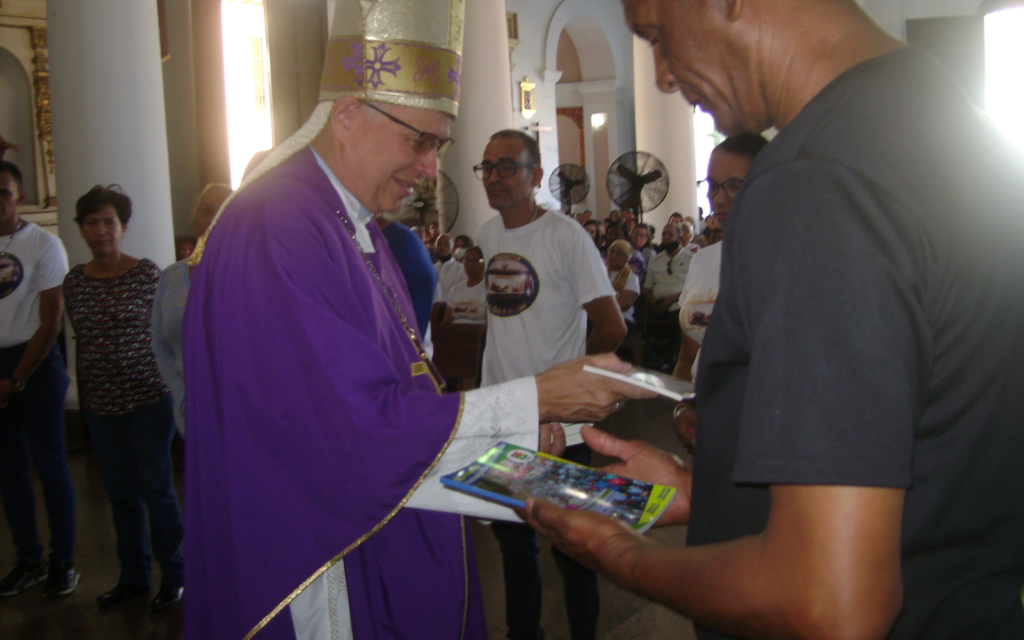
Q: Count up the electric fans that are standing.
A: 3